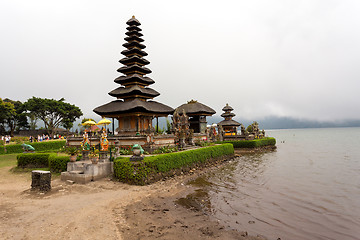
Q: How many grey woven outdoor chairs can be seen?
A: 0